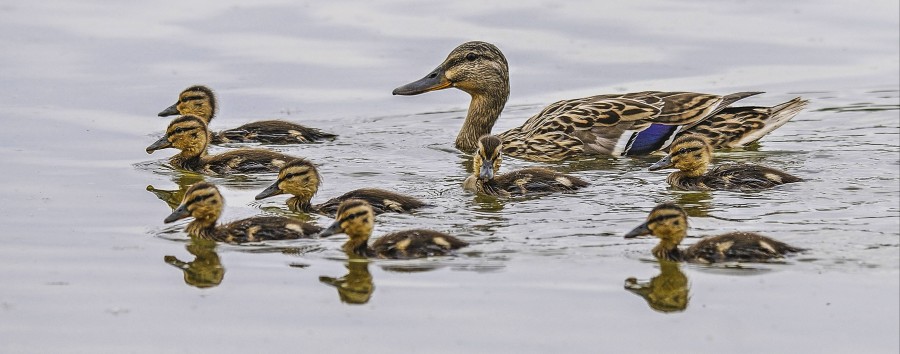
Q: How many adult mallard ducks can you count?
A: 1